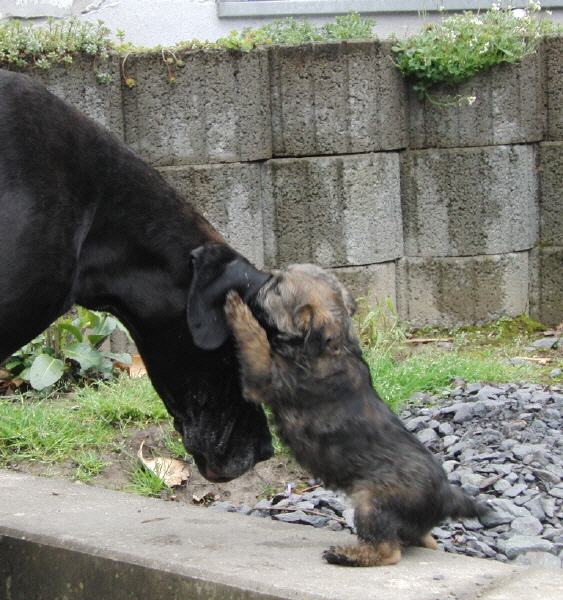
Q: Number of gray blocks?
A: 12